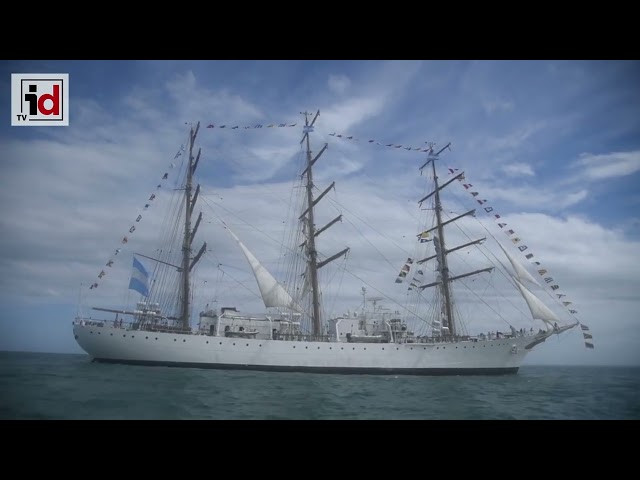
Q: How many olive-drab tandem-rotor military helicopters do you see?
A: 0